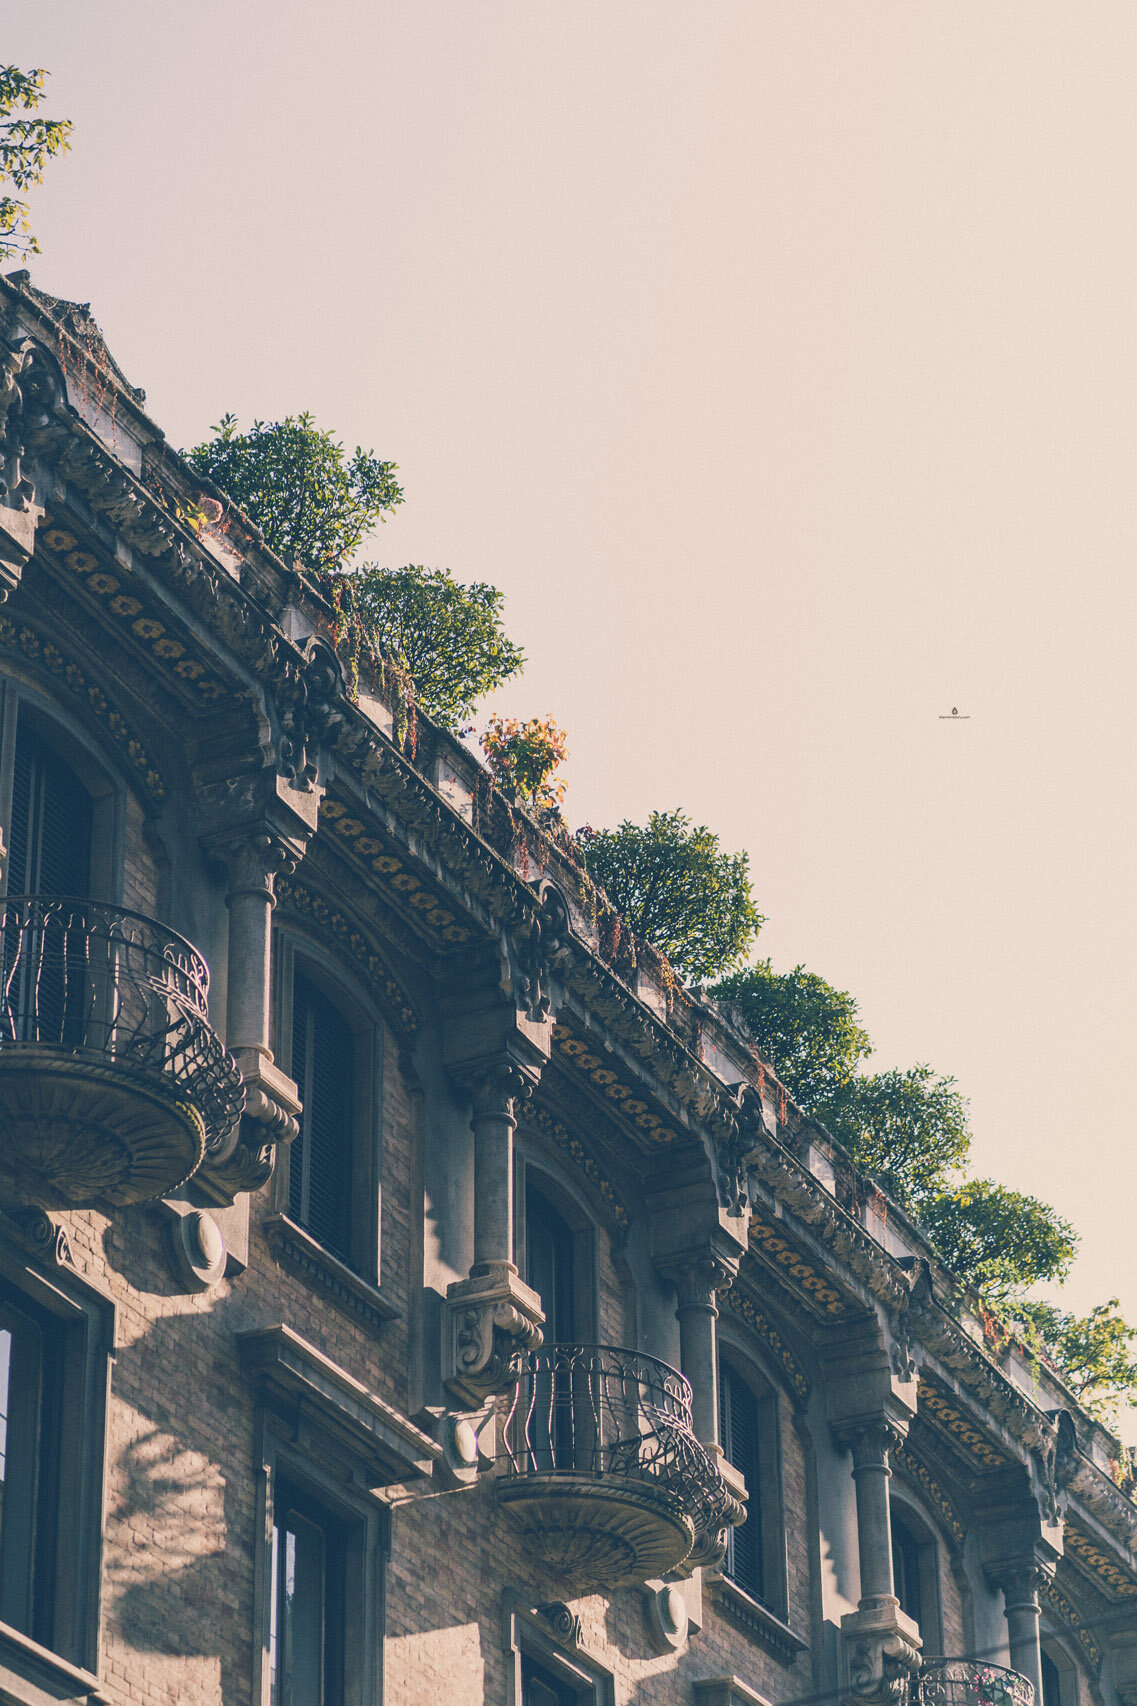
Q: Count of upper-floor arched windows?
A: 6